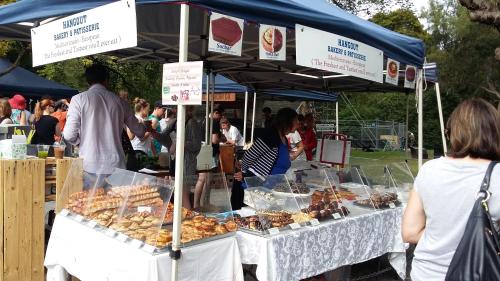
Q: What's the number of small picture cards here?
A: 4